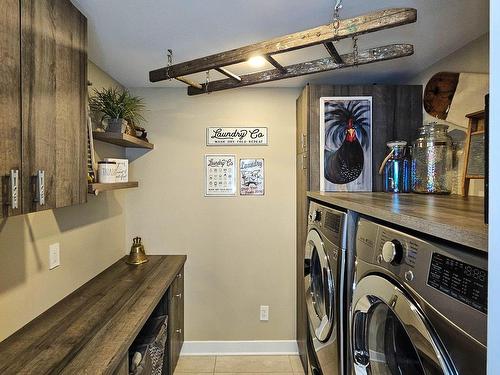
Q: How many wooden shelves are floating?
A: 2